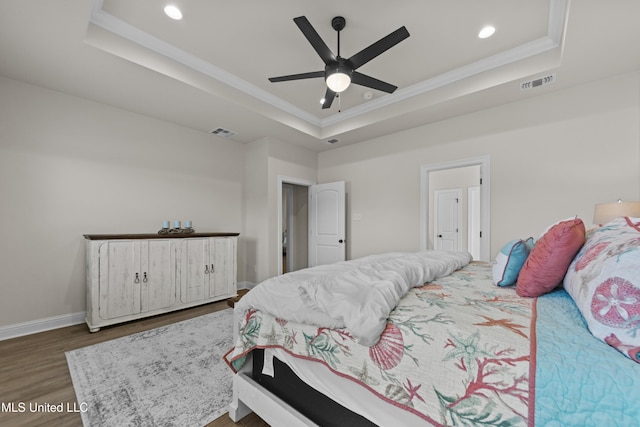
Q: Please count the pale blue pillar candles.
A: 3